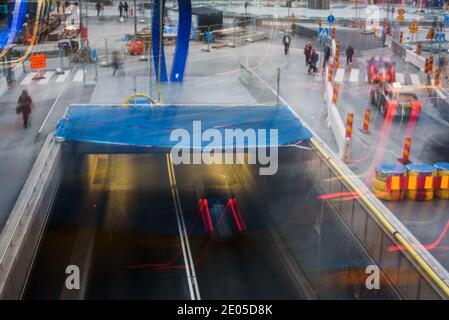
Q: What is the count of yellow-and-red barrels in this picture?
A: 3